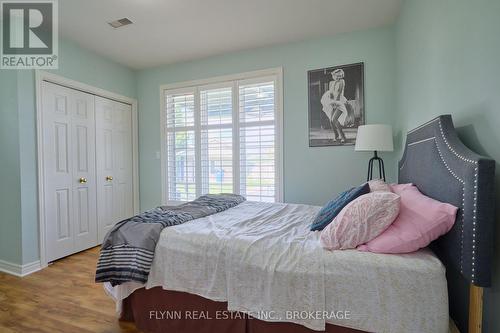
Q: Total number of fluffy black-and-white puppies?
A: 0